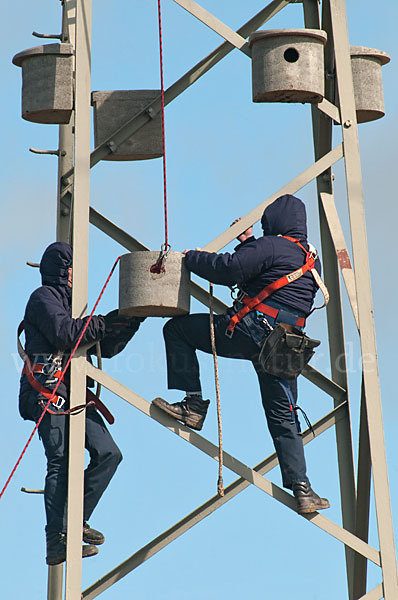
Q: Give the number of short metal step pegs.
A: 4